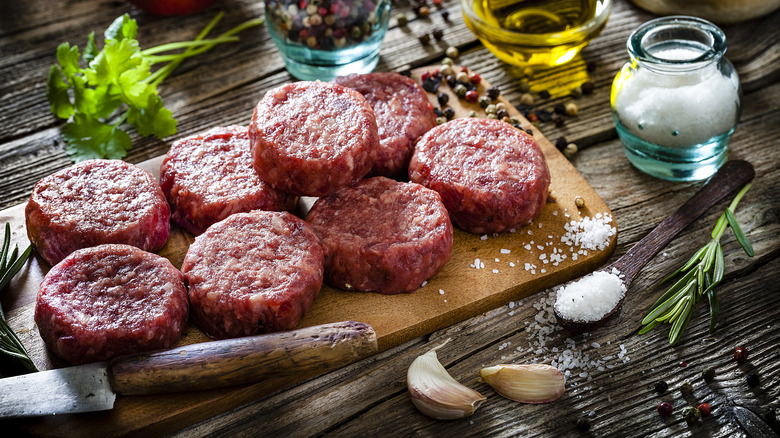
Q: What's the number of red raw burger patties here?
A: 8